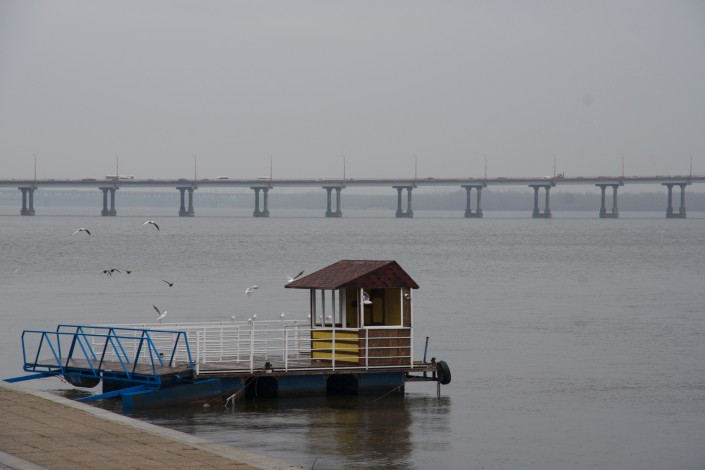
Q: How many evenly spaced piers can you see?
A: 10